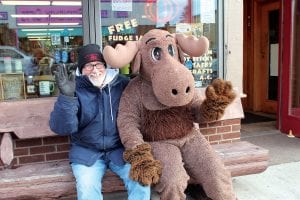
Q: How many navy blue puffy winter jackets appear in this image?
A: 1